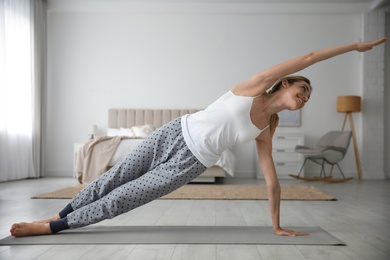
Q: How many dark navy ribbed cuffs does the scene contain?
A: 2